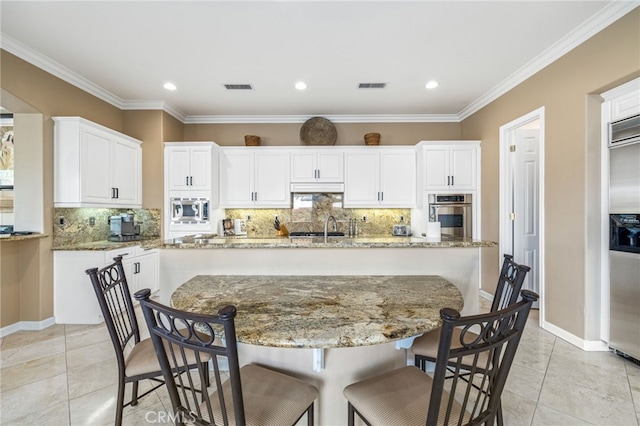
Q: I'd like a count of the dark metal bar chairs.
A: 4